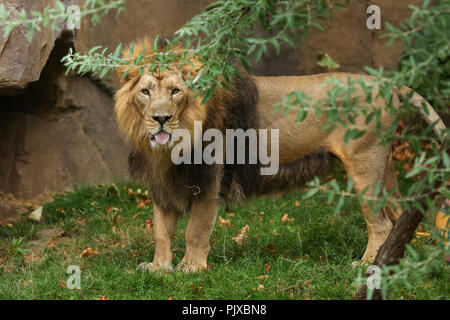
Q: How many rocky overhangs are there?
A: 1